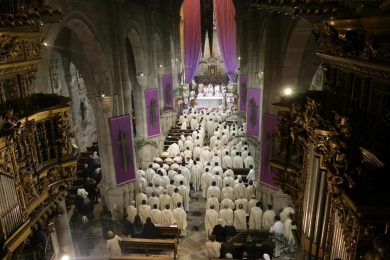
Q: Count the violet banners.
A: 6